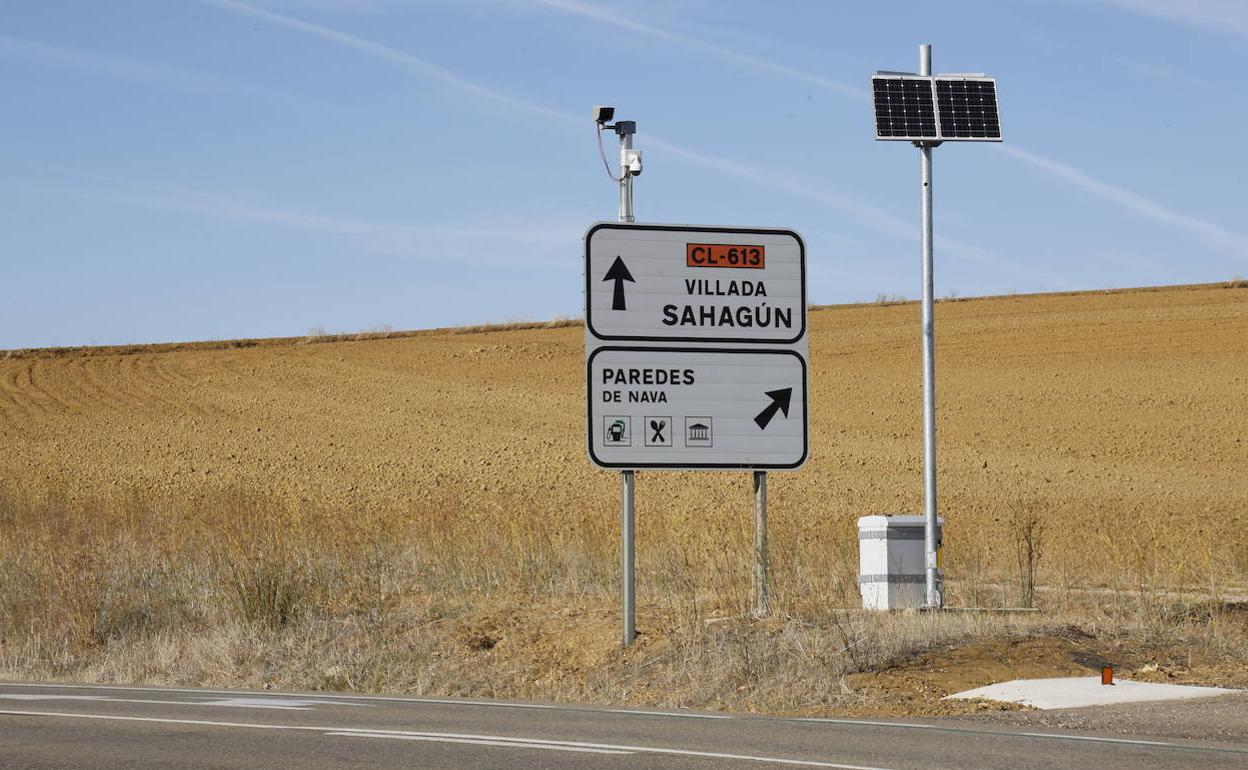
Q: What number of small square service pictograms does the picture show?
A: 3